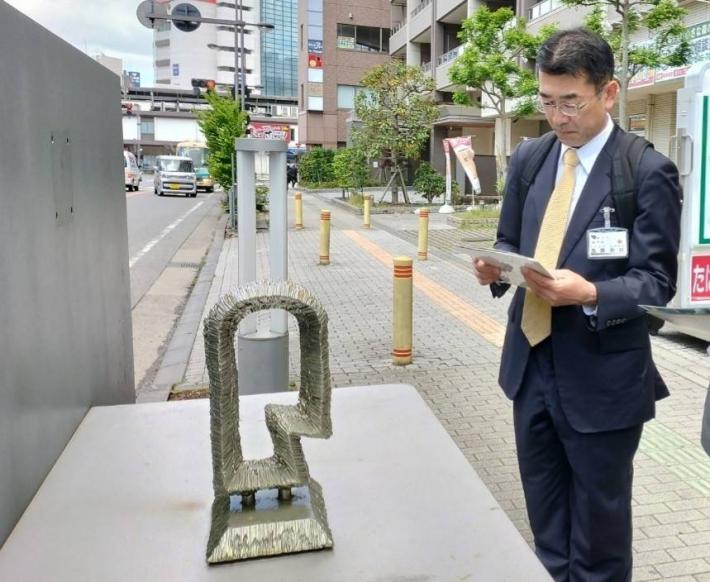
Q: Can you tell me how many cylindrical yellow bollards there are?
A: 5